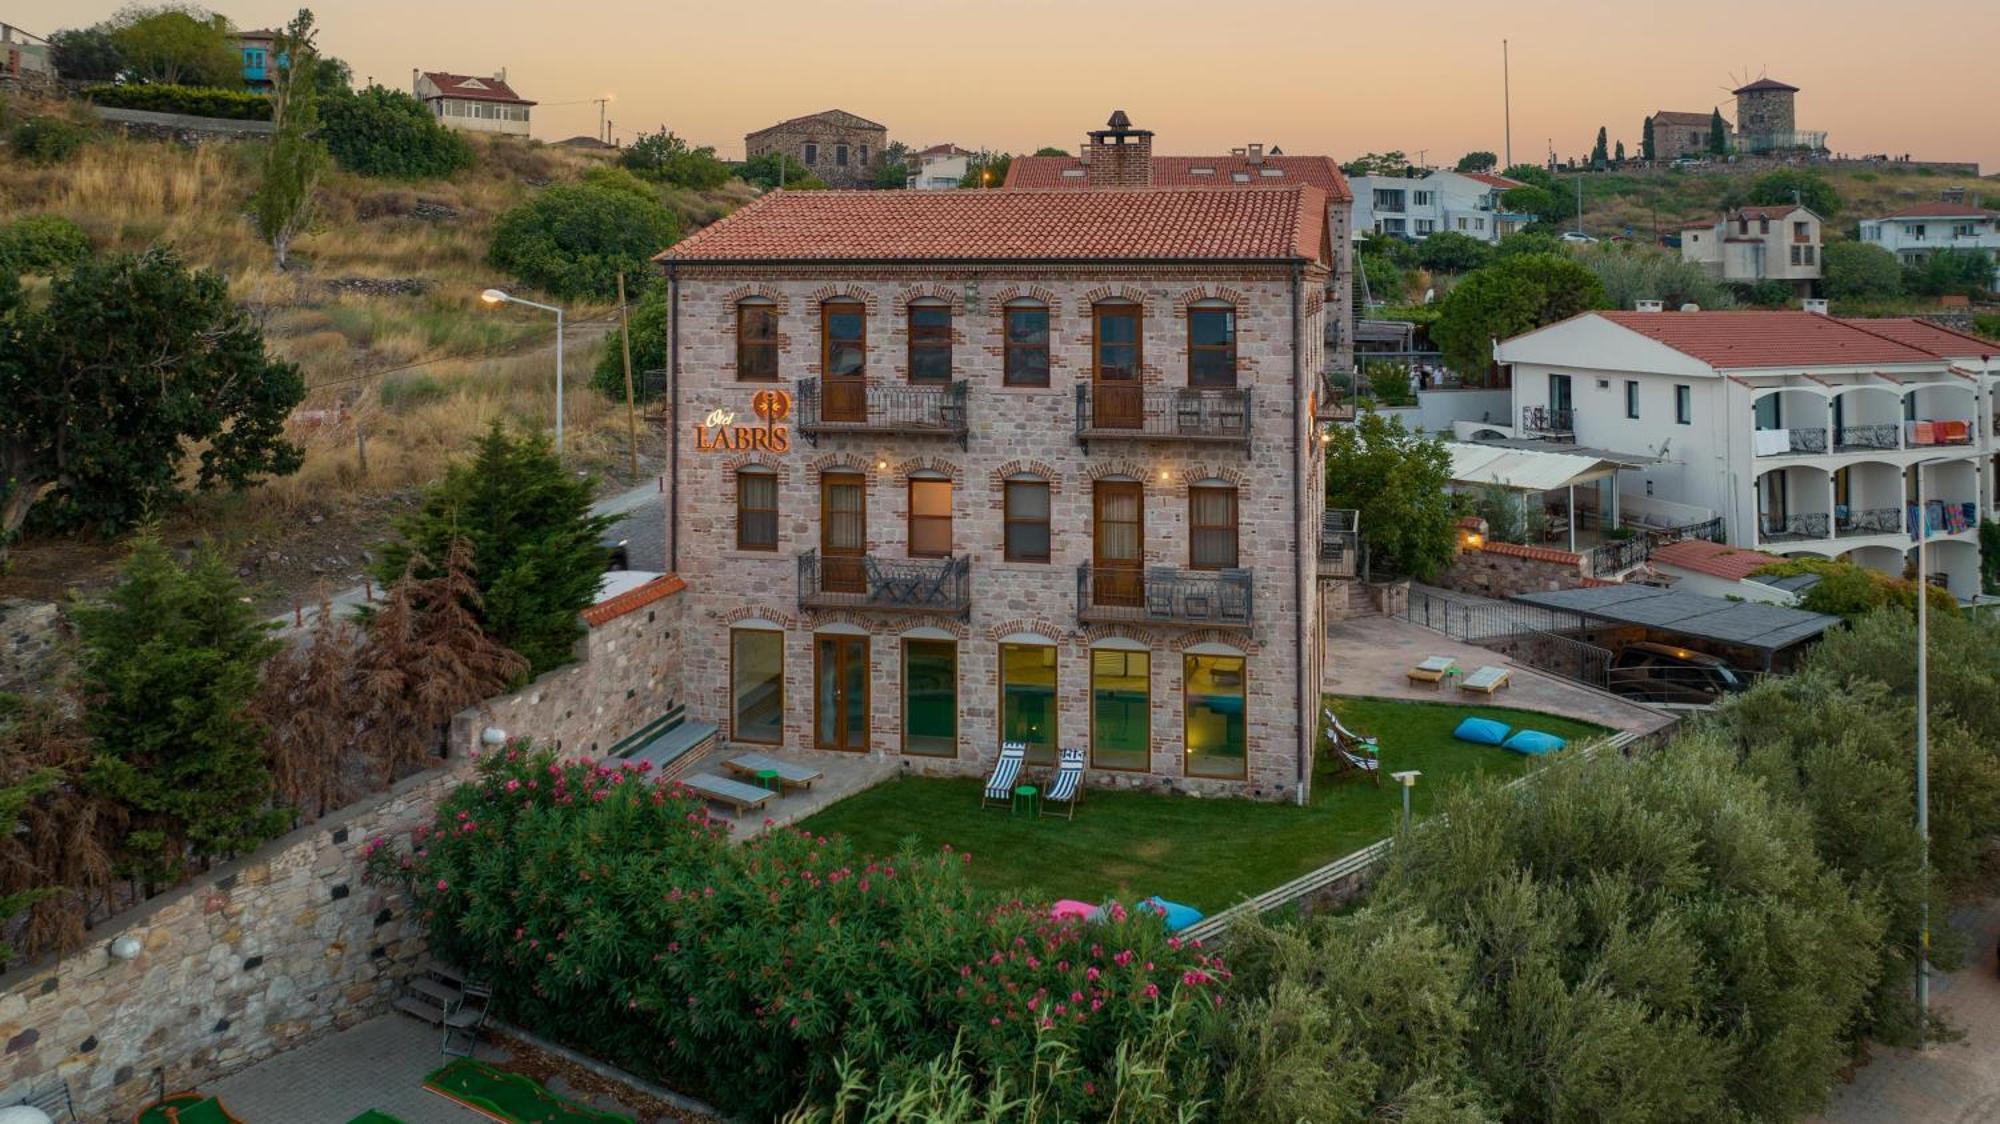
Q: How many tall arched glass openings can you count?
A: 6